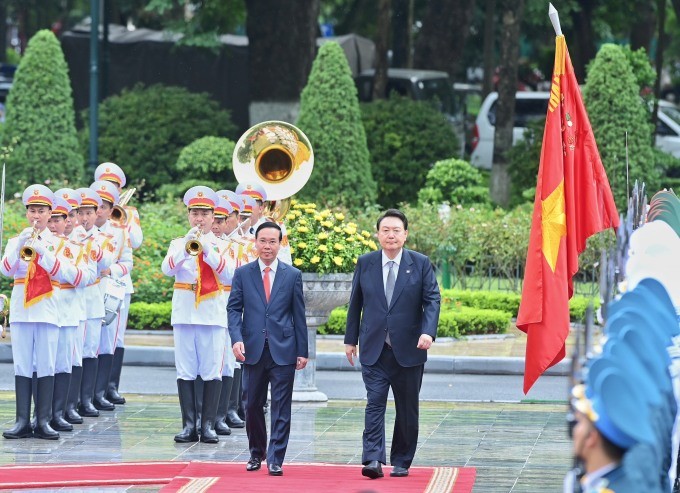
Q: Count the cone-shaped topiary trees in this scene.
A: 3